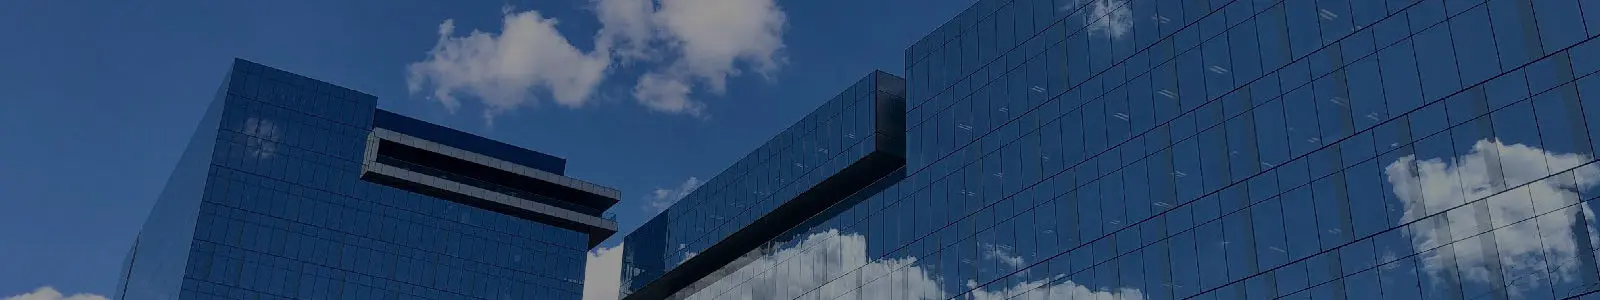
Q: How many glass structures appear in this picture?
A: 2